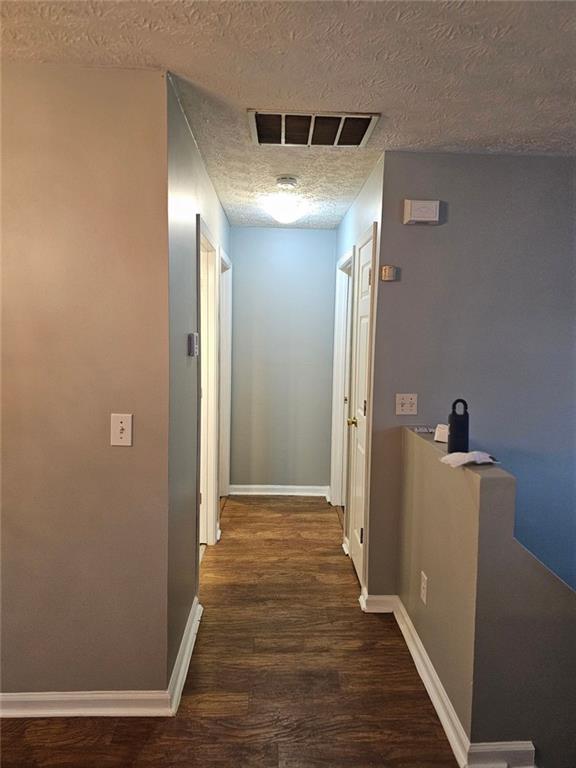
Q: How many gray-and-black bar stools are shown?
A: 0